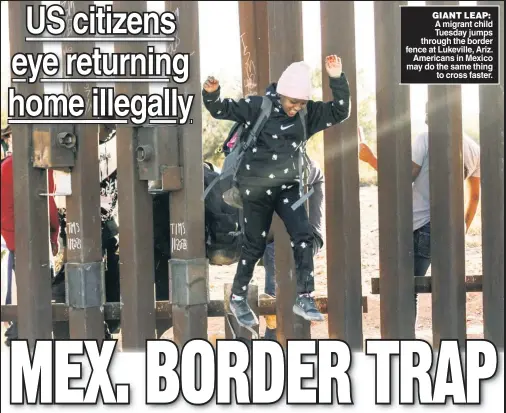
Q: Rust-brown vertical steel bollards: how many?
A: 10